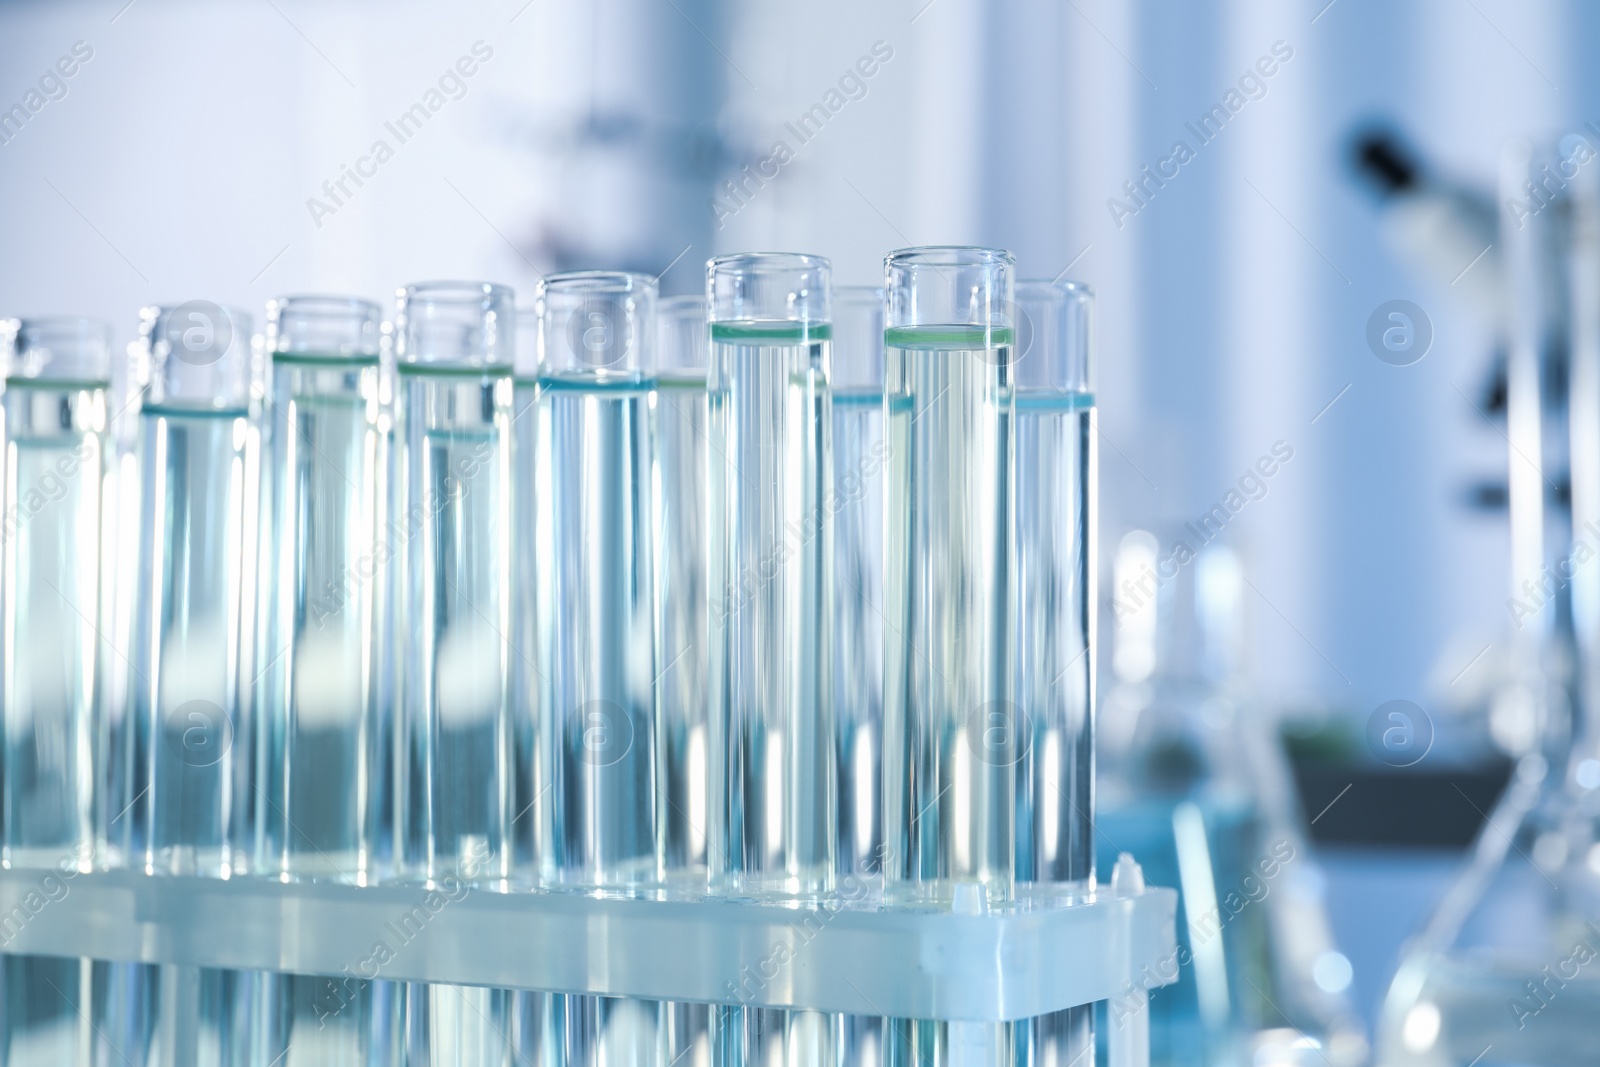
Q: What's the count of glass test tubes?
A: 11